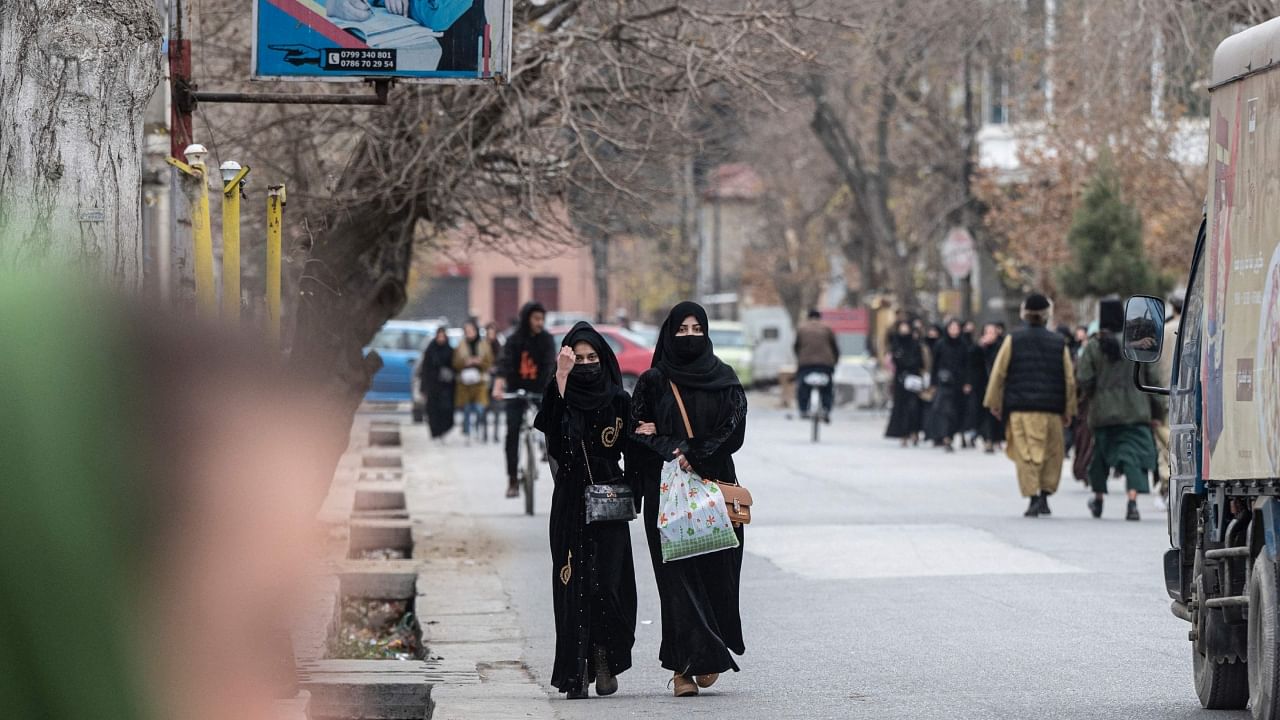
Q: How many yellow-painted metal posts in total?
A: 3